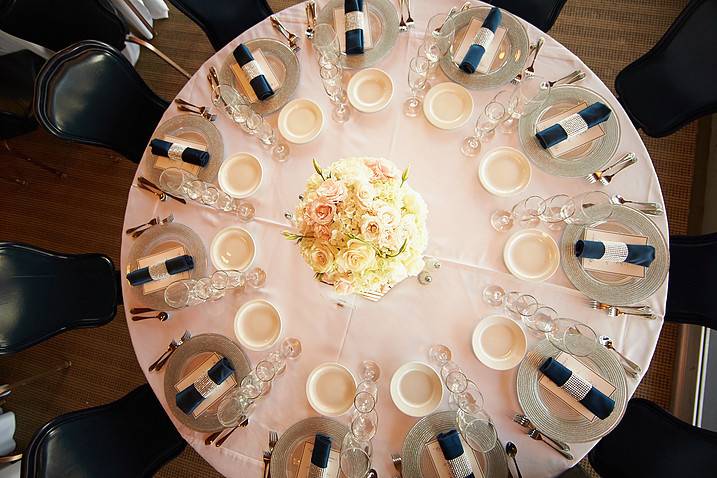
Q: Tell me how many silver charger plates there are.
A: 11